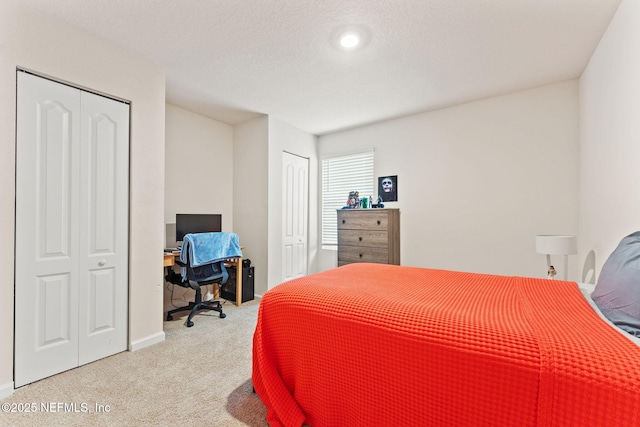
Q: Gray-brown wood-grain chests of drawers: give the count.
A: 1